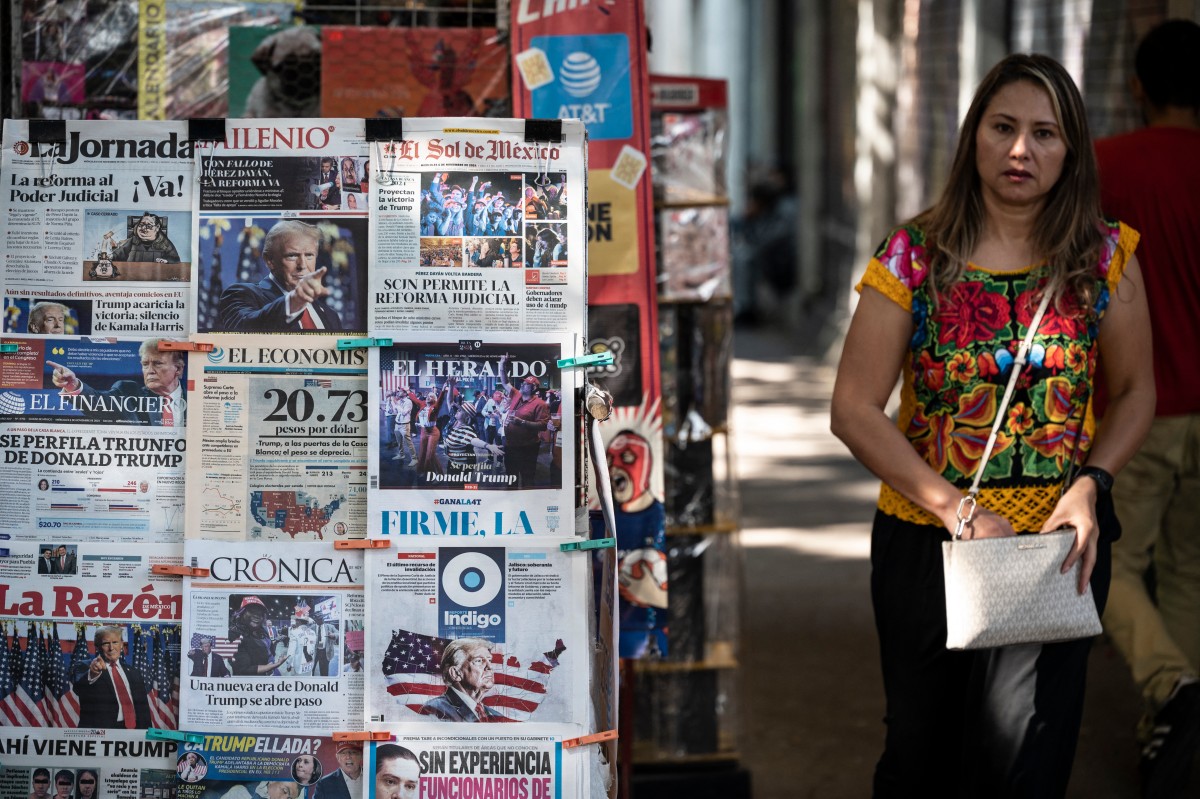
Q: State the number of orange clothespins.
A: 5